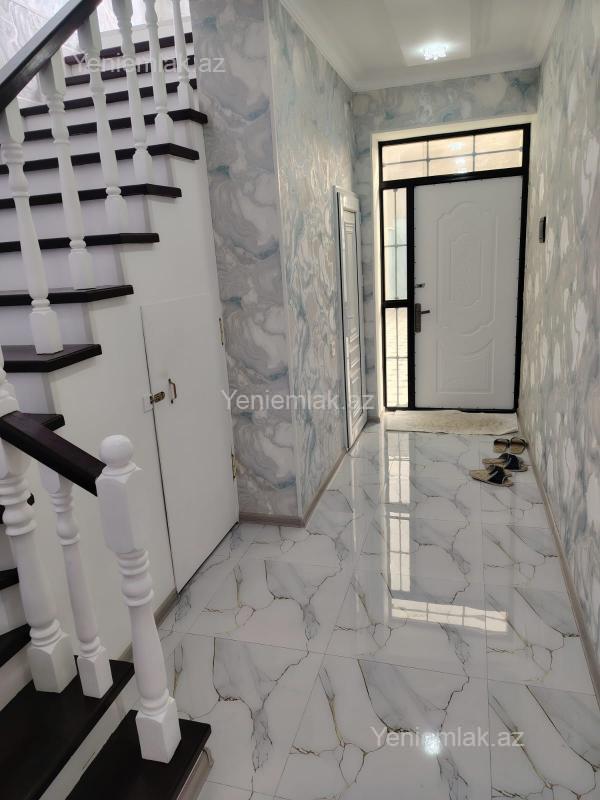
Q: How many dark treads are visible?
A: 15